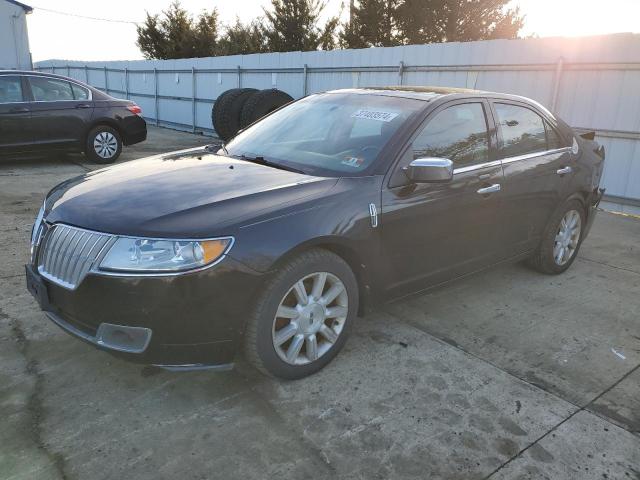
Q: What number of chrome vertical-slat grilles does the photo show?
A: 1